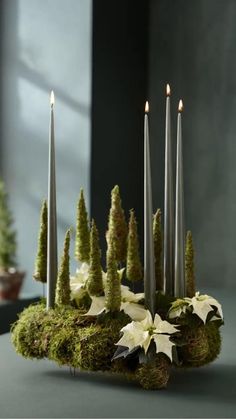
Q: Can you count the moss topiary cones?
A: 9